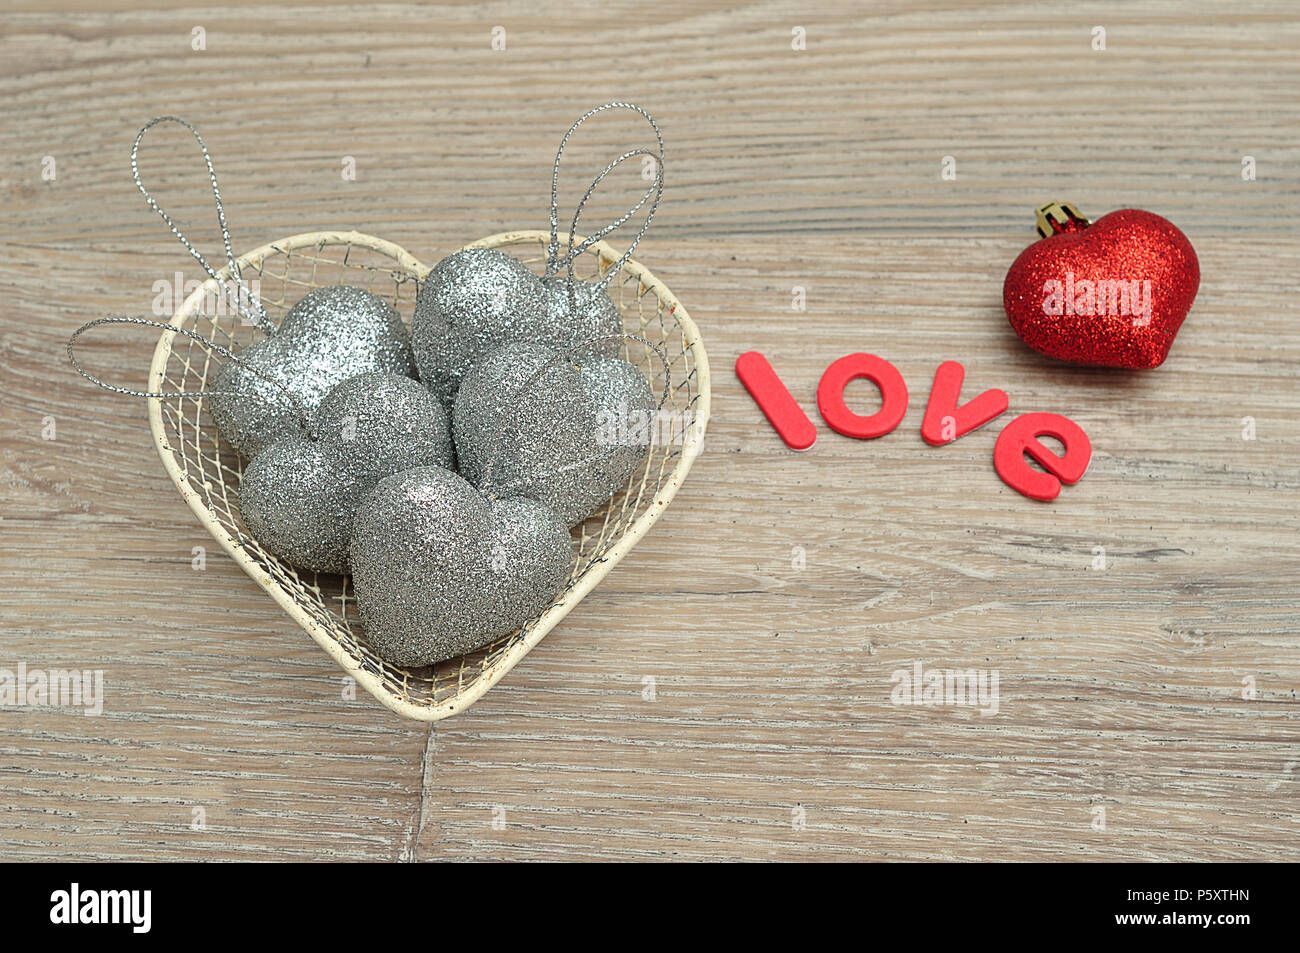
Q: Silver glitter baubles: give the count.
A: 5